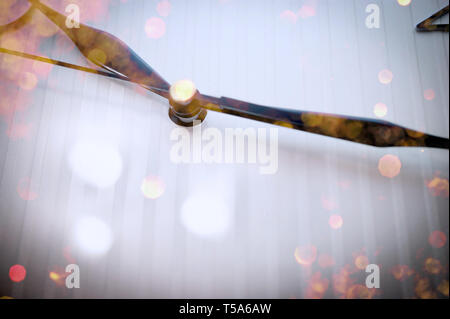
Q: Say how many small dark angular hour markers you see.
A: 1